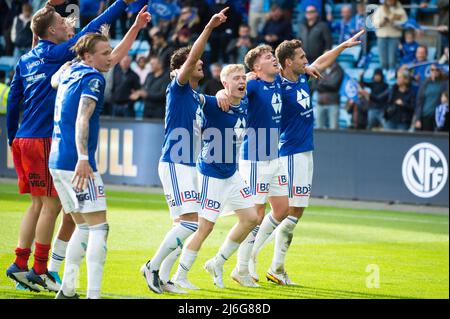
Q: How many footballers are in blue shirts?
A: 6